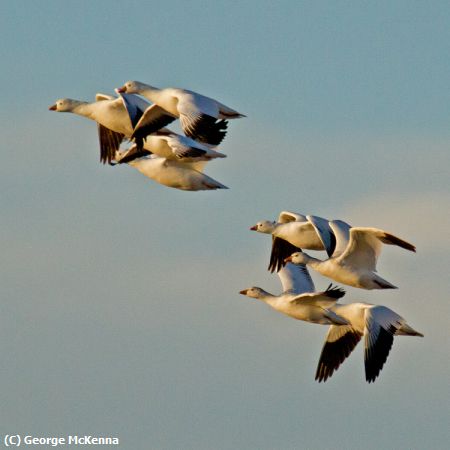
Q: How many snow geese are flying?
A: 8